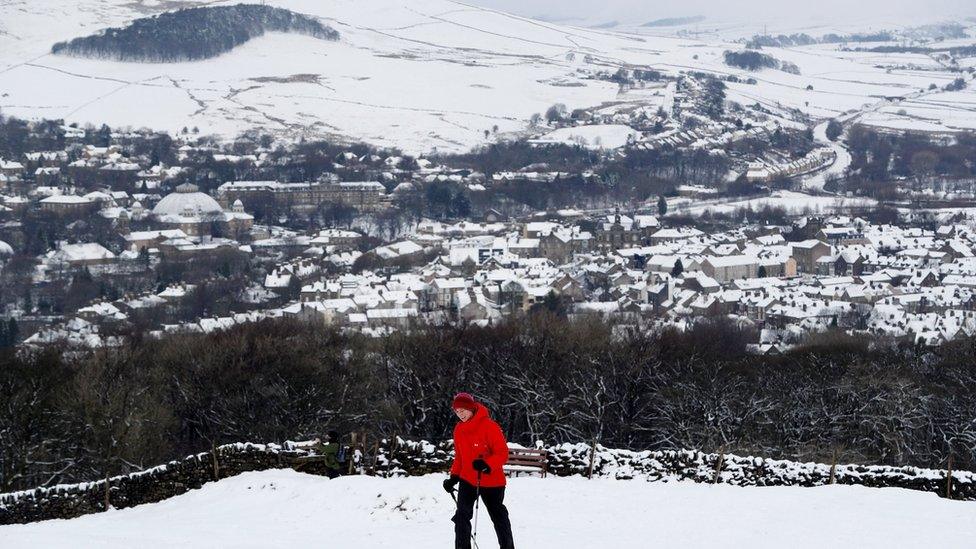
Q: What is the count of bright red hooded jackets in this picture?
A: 1